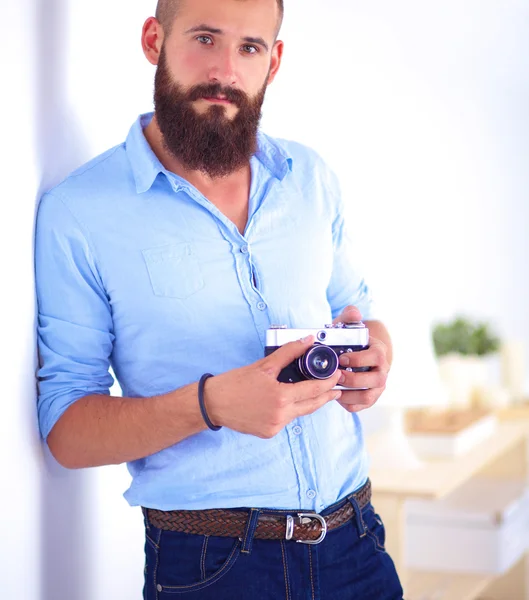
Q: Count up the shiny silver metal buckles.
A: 1